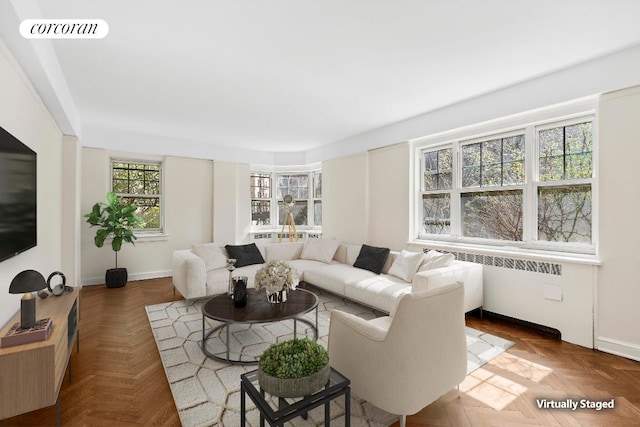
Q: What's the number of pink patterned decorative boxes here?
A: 1